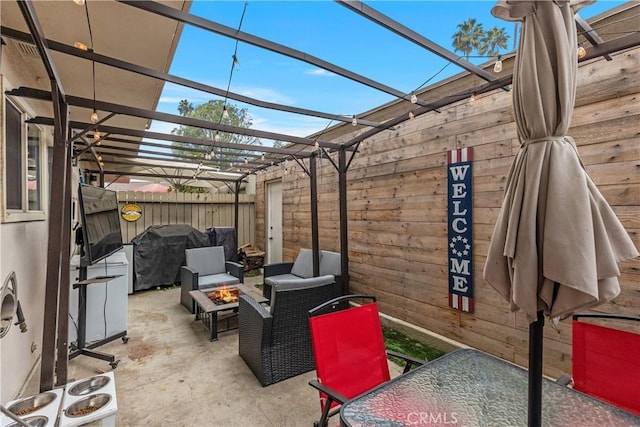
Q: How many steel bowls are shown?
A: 4